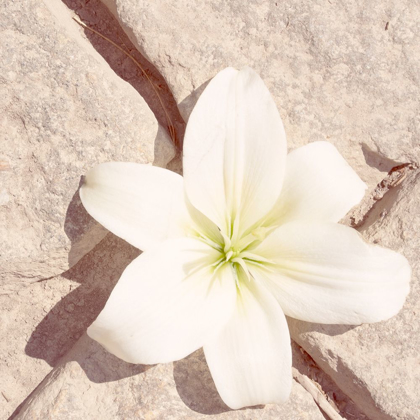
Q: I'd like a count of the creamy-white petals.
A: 6